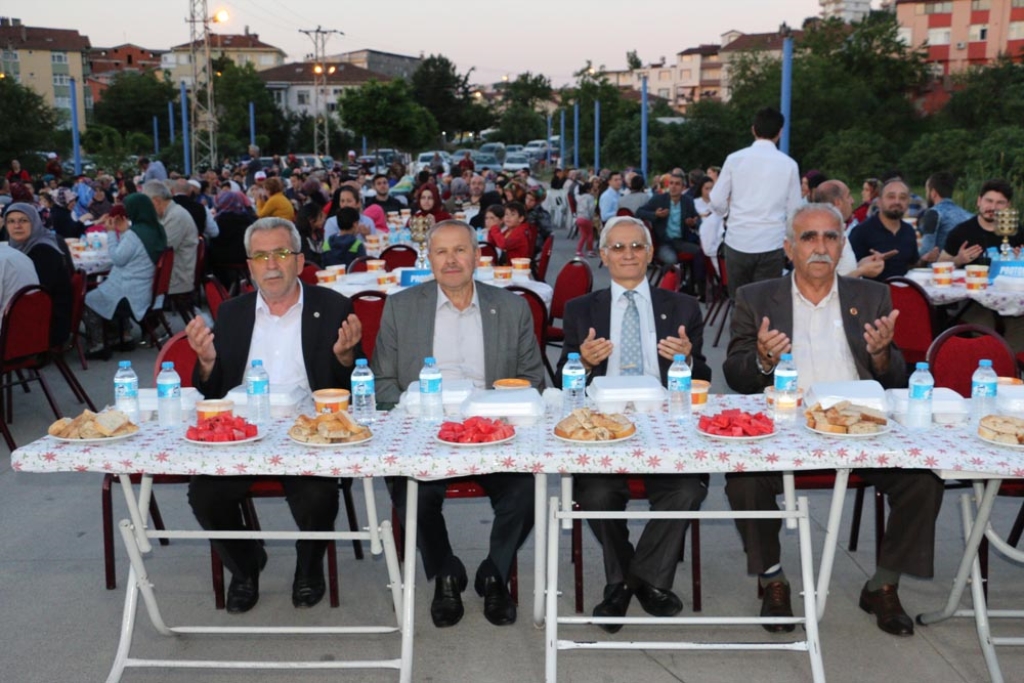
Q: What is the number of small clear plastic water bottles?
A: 10